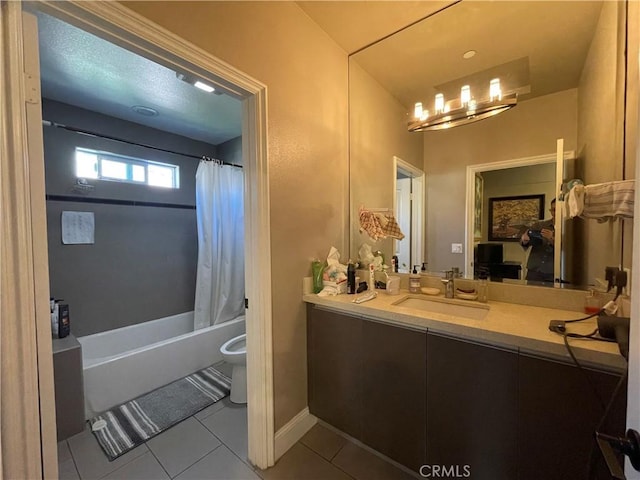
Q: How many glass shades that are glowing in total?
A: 4